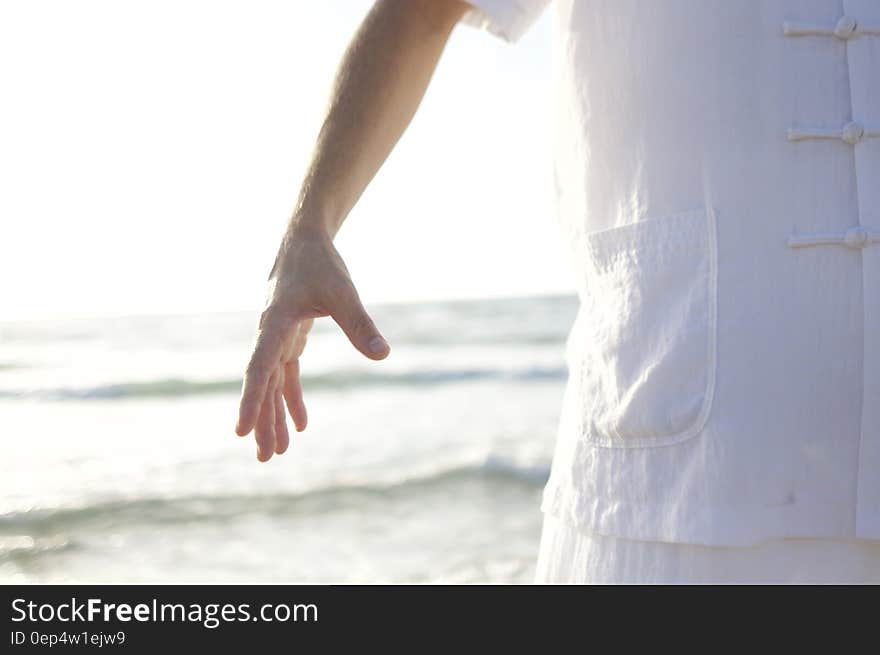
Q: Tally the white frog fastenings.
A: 3